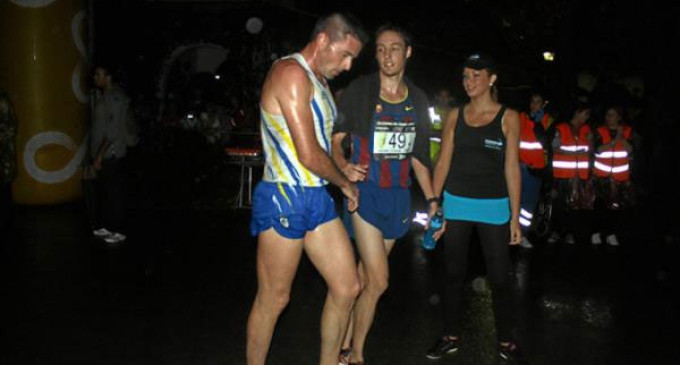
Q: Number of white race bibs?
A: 1